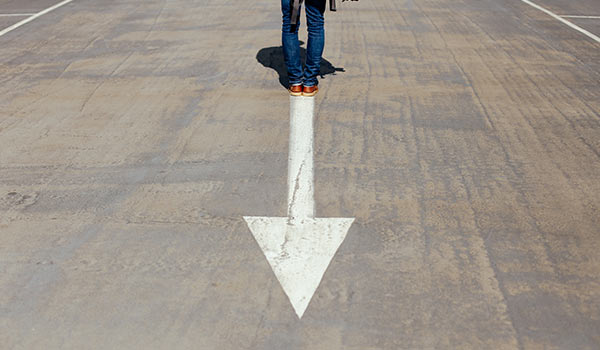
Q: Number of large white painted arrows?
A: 1